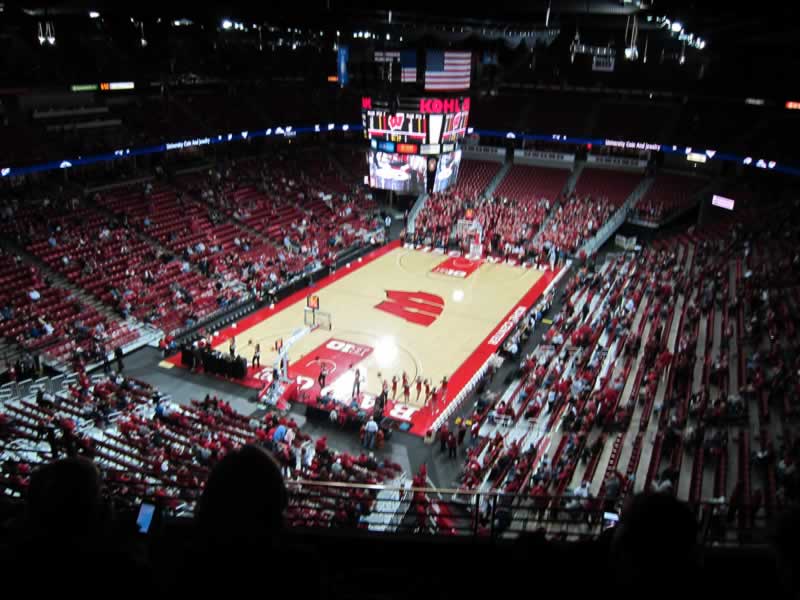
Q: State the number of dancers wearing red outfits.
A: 7